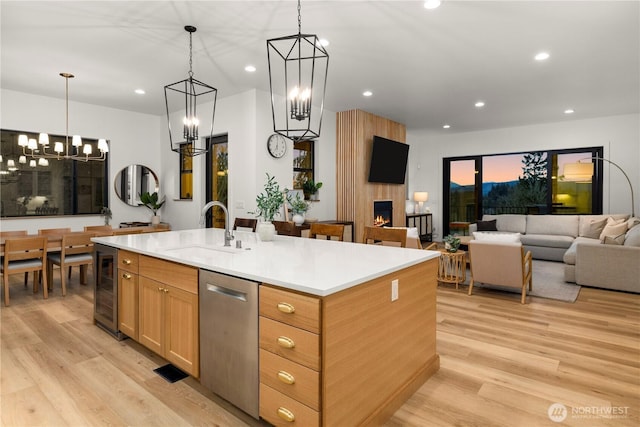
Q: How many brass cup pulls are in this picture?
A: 6